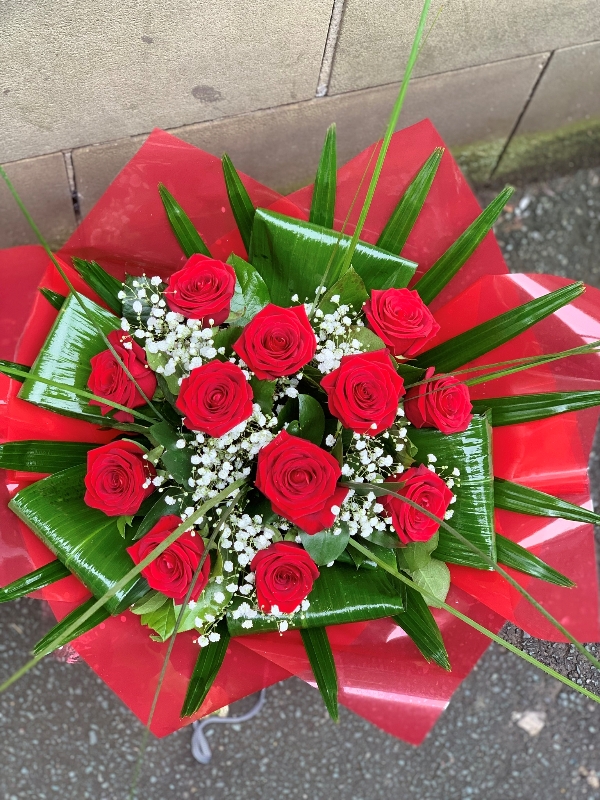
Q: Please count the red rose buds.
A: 12